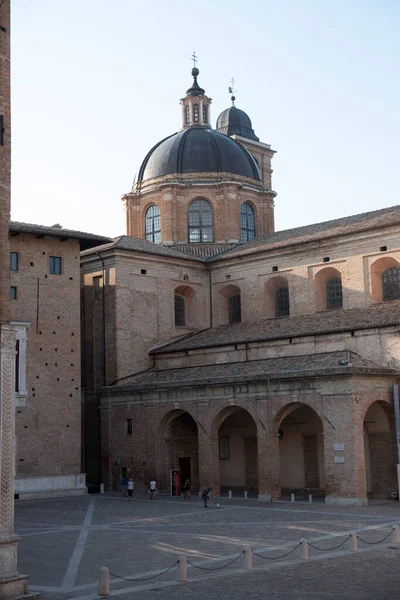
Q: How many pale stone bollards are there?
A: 11